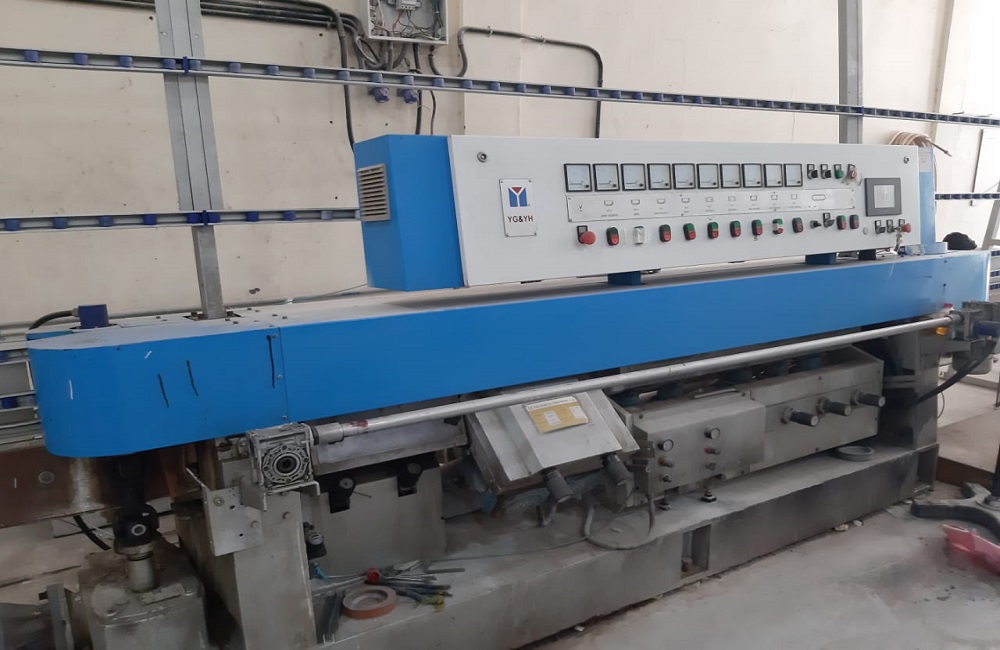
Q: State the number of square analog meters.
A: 10